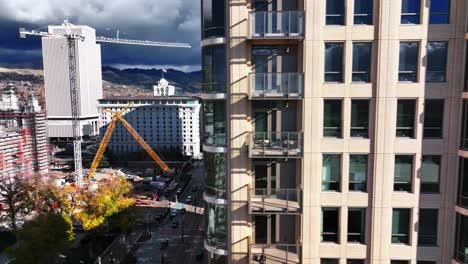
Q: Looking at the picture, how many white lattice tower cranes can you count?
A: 1